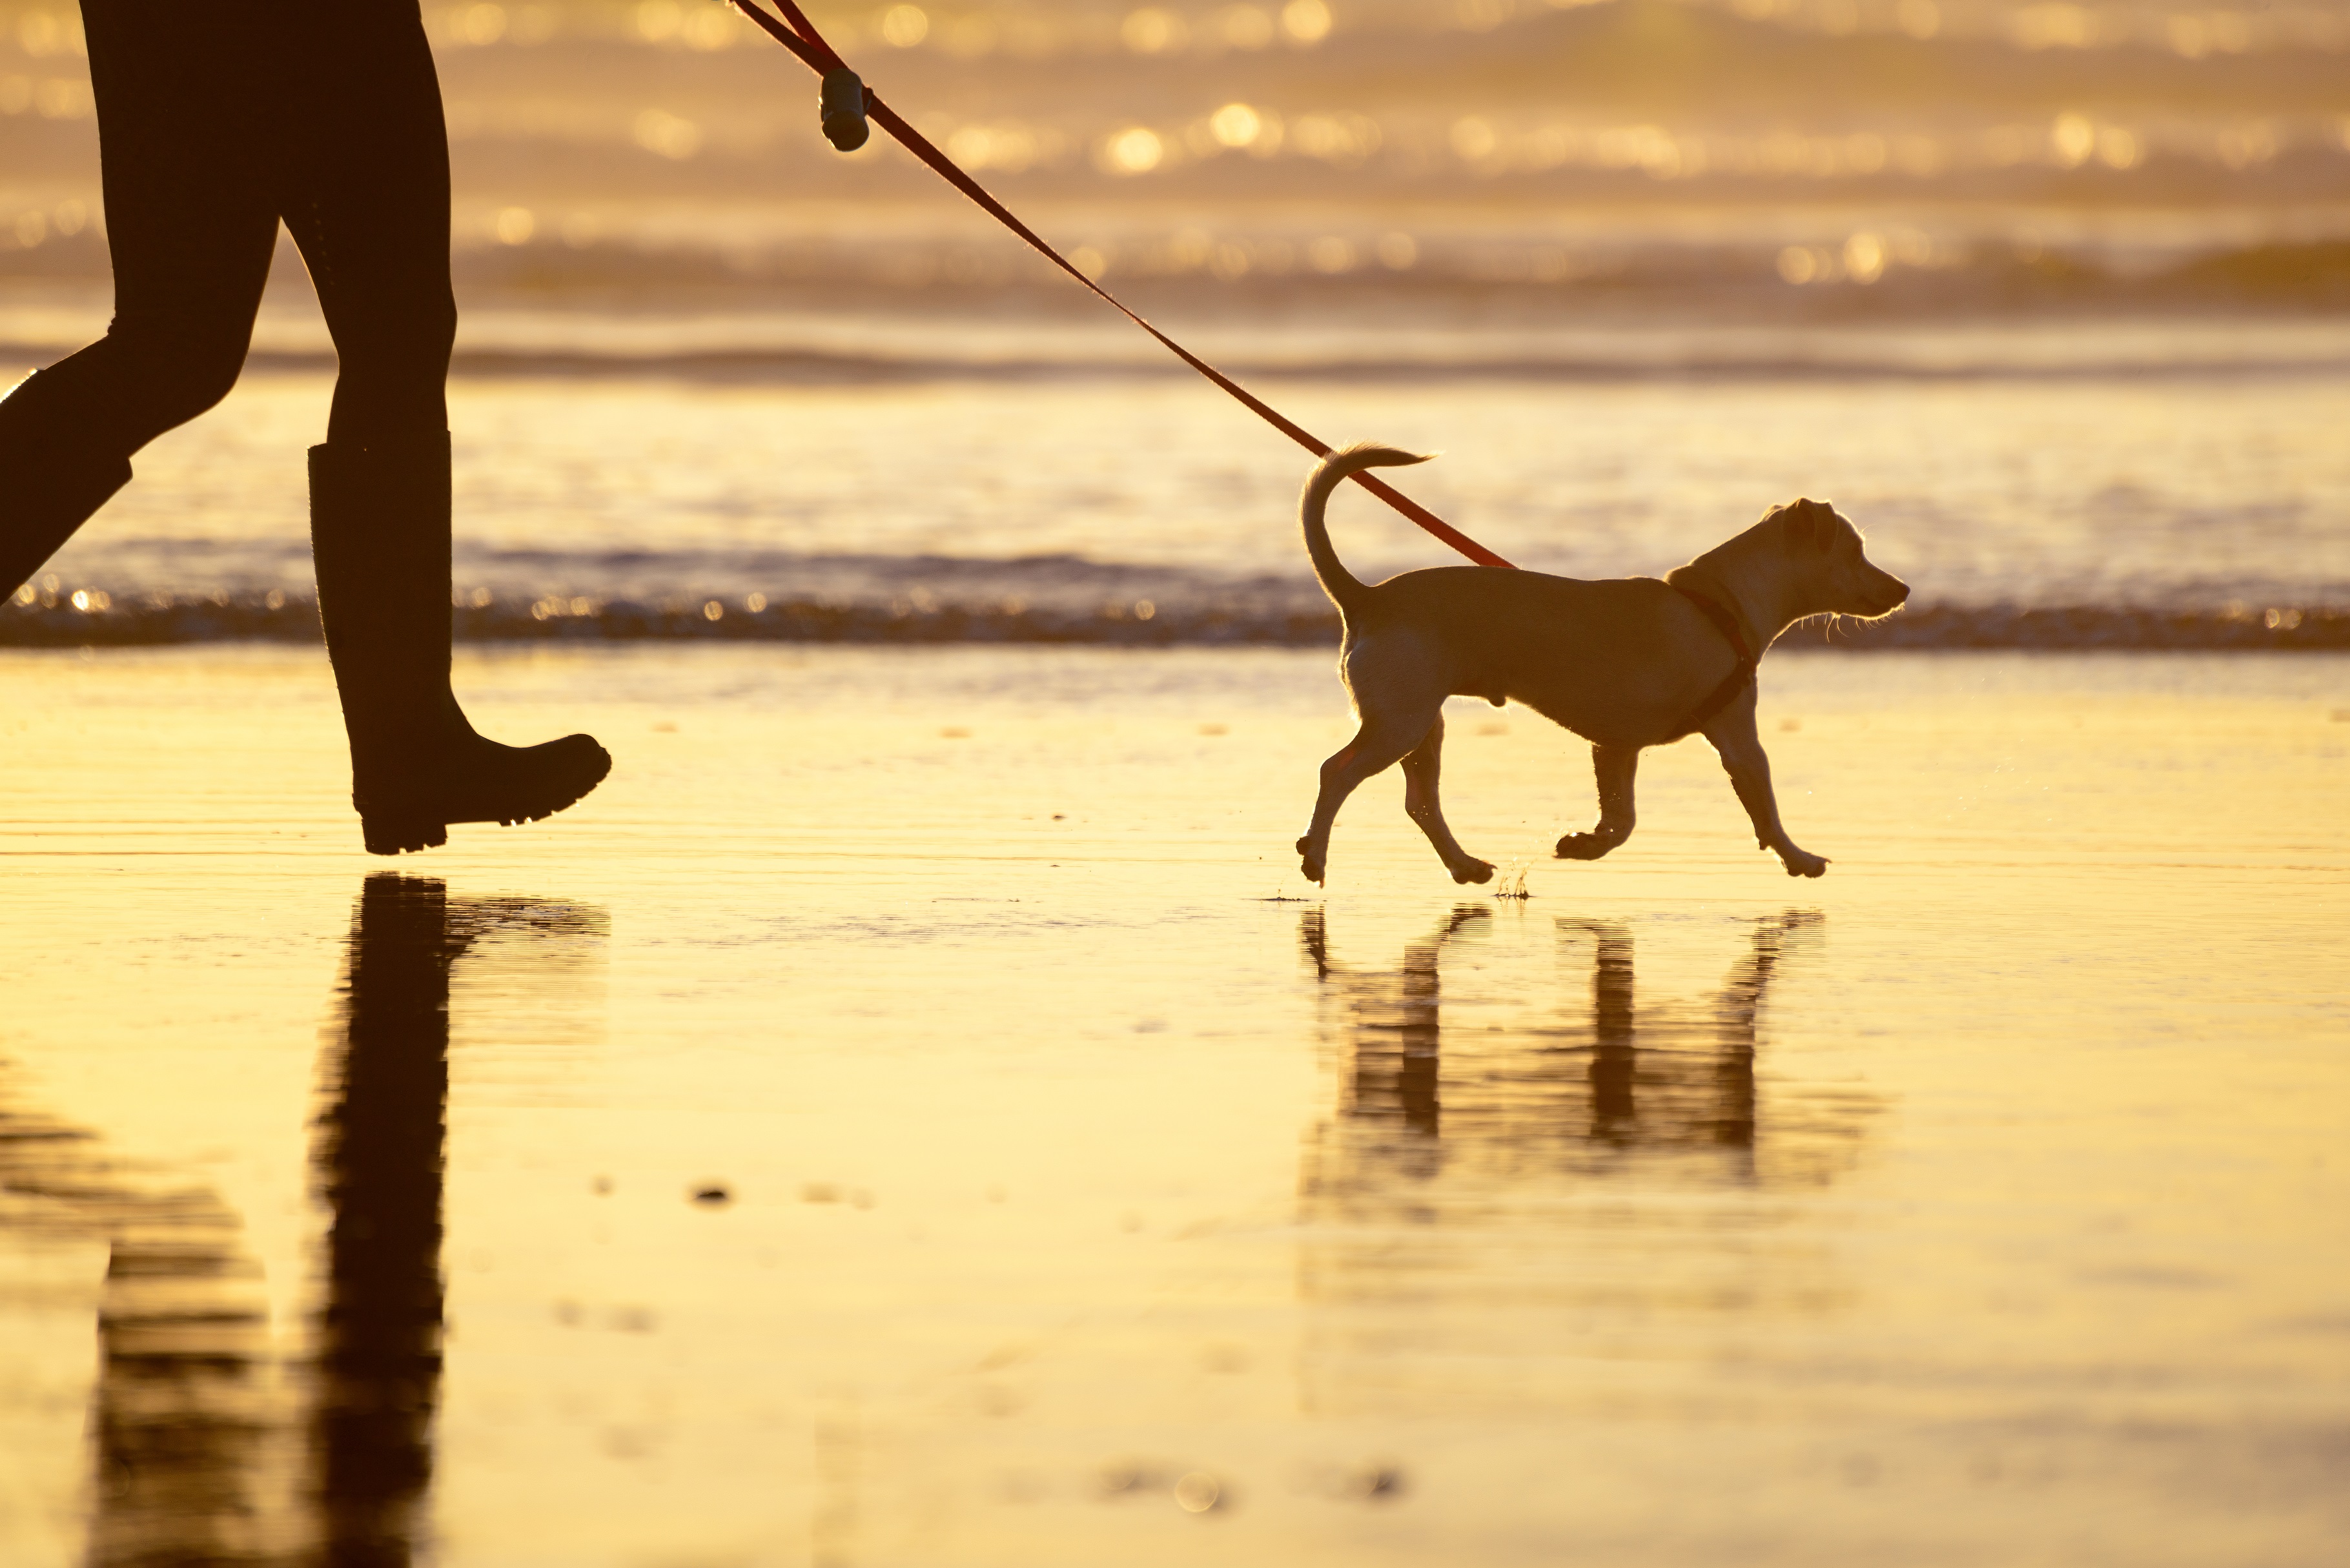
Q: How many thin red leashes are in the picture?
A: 1